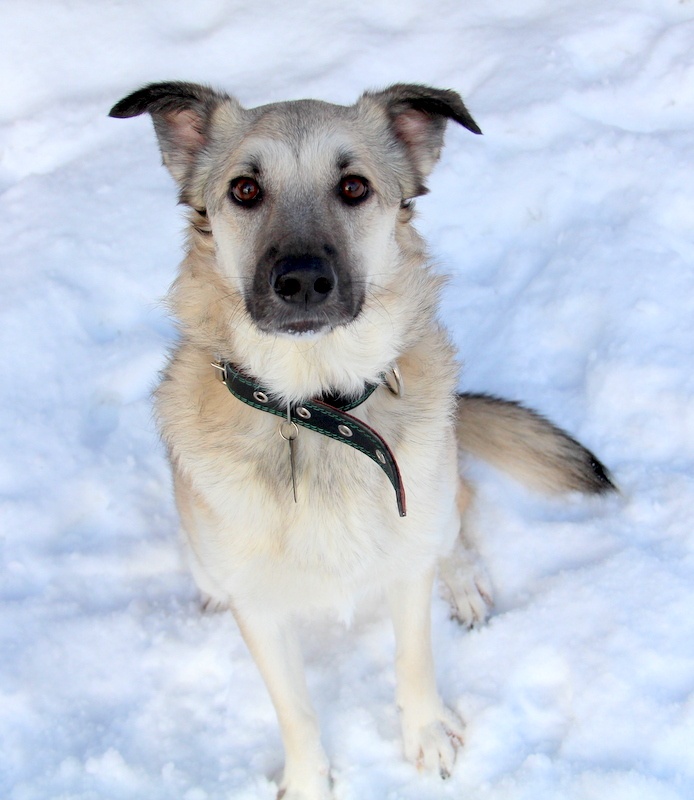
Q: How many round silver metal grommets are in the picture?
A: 4